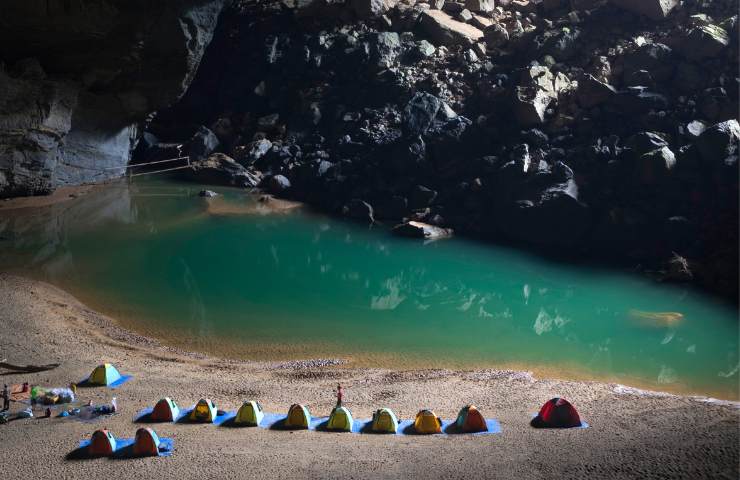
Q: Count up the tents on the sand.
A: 12